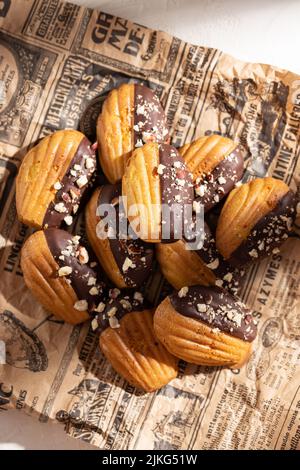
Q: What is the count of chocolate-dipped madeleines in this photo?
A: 10